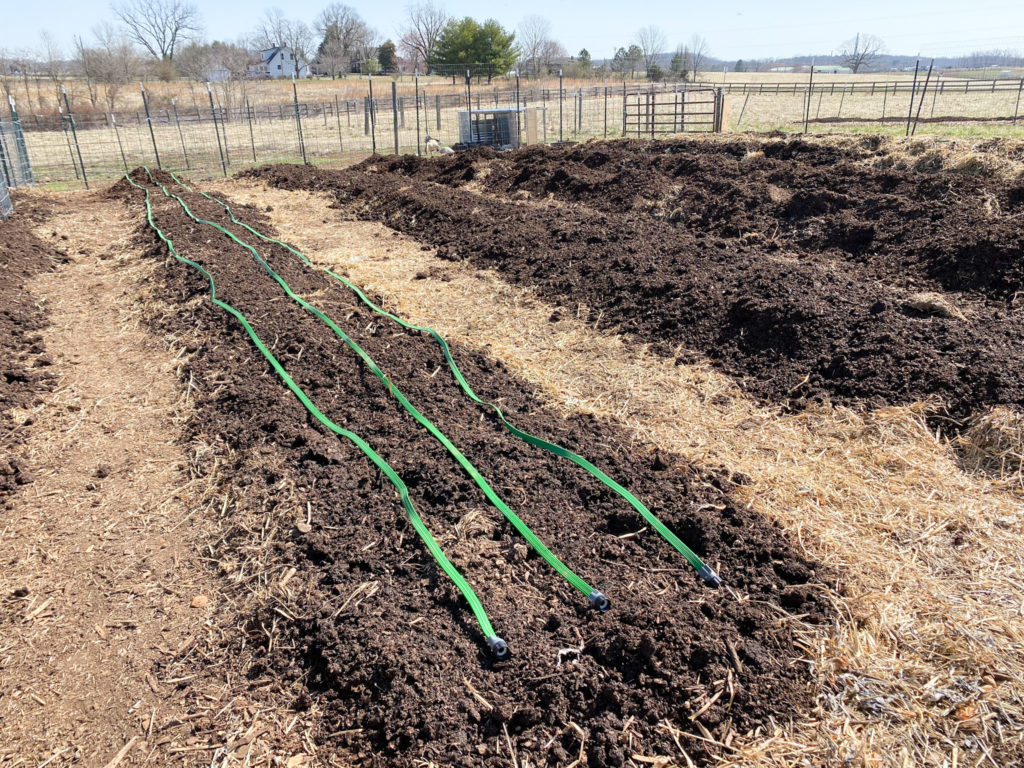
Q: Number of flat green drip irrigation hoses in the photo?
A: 3